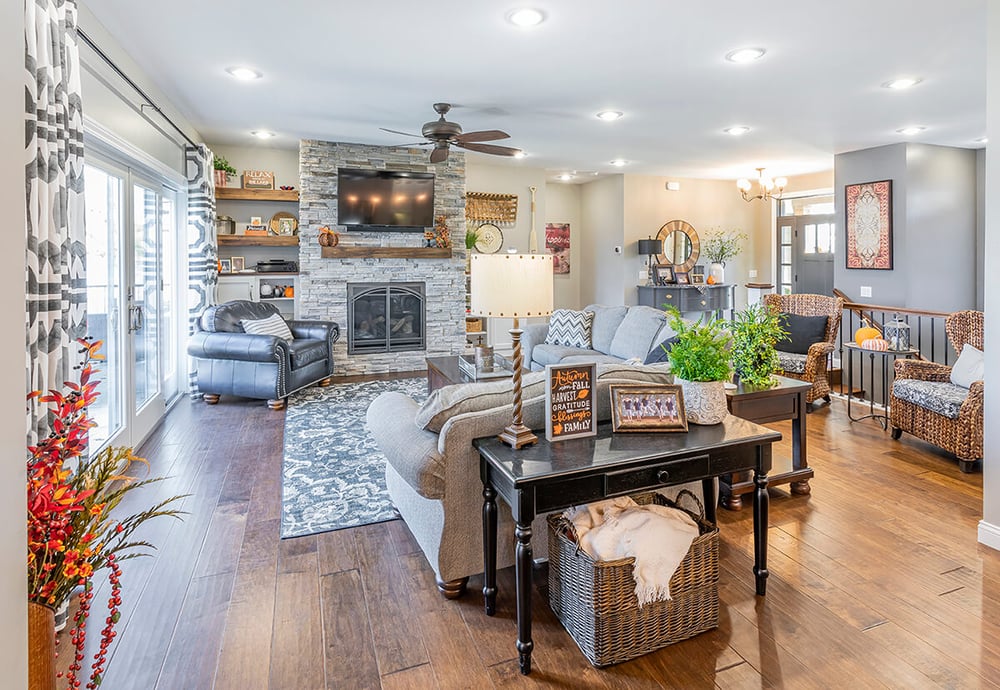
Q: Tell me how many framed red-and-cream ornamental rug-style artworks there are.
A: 1